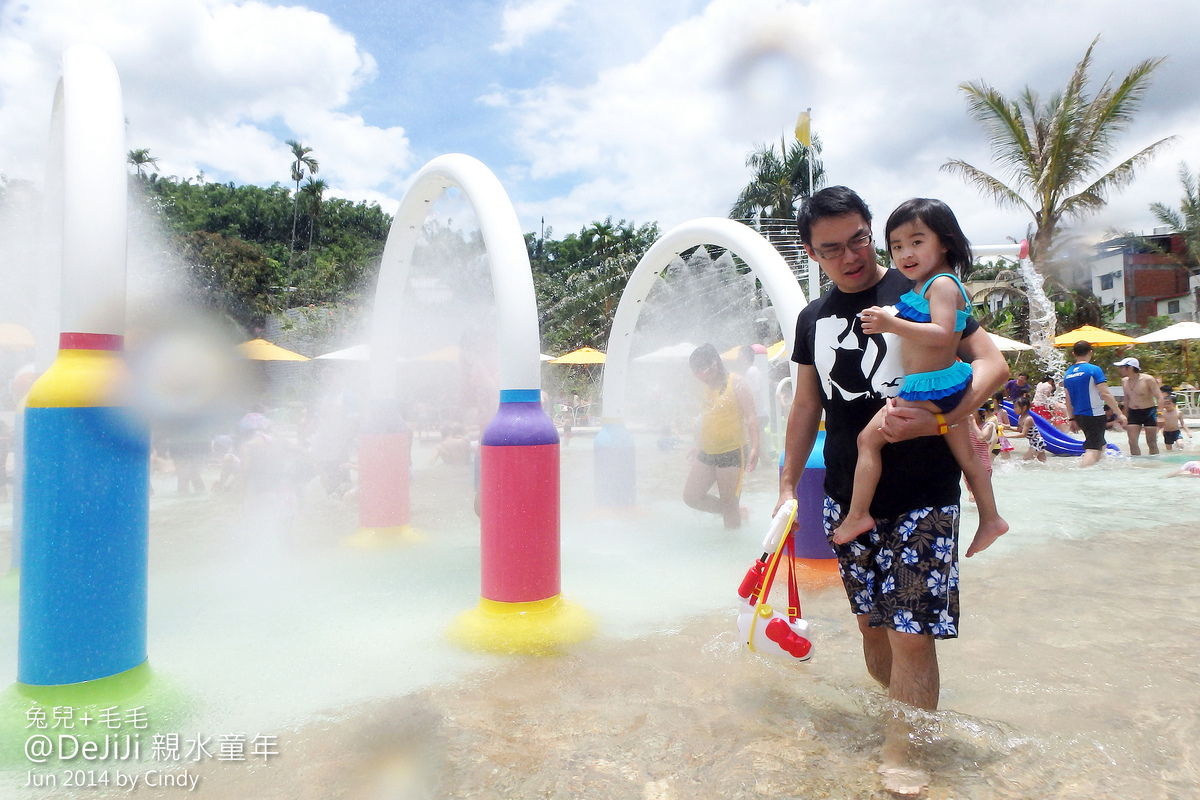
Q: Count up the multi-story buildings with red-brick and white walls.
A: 1